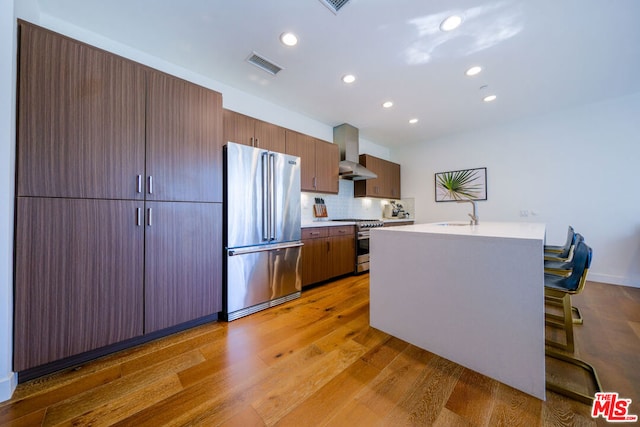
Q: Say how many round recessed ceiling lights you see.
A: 7